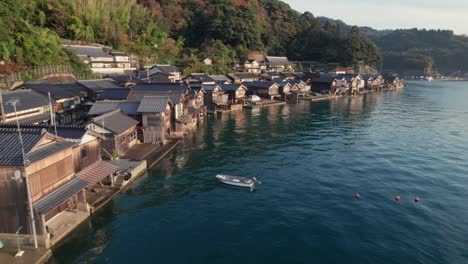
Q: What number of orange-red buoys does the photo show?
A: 3